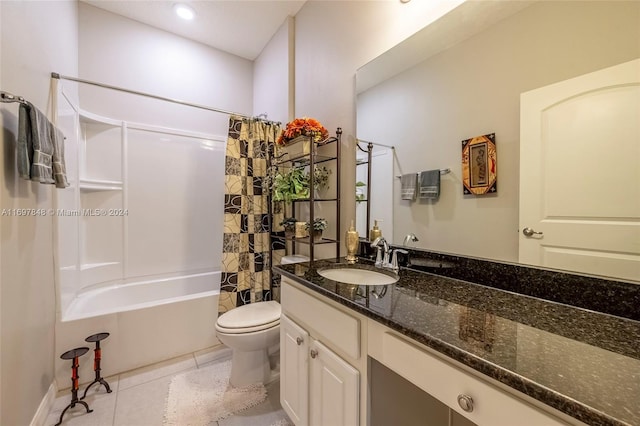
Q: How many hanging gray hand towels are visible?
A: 2